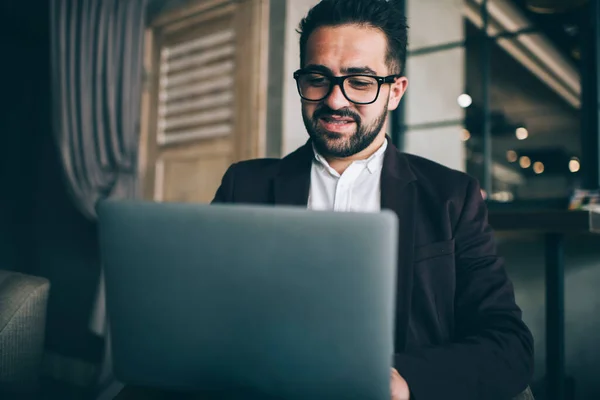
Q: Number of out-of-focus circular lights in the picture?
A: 7